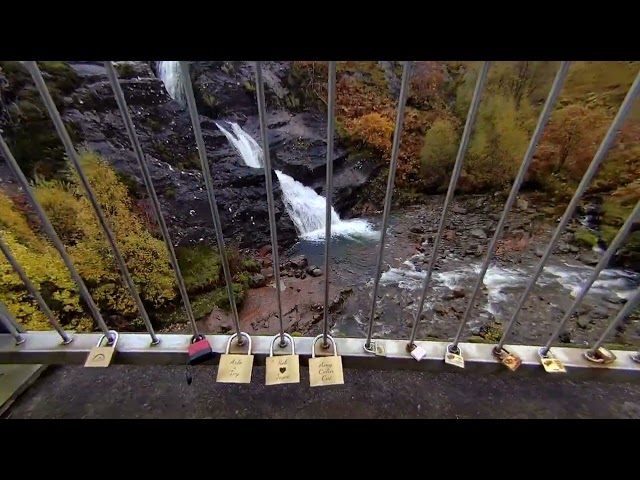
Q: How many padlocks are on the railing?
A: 11